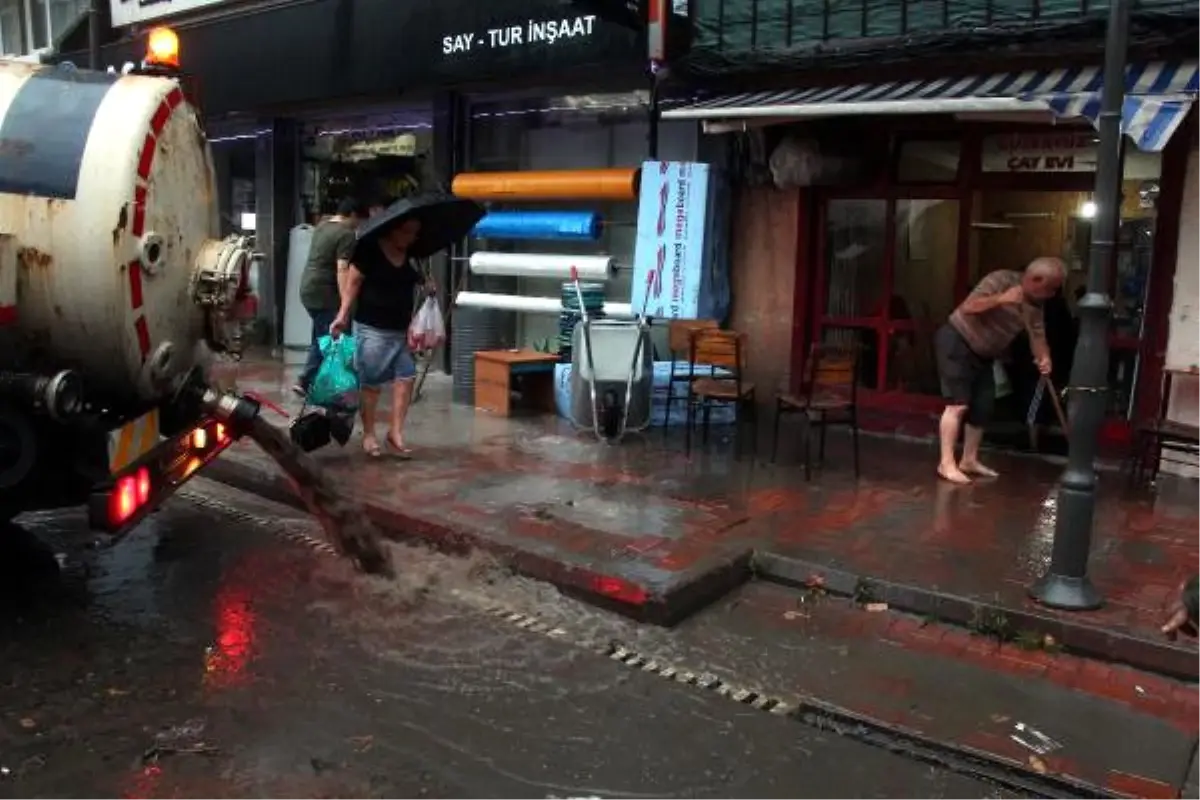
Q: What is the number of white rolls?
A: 2